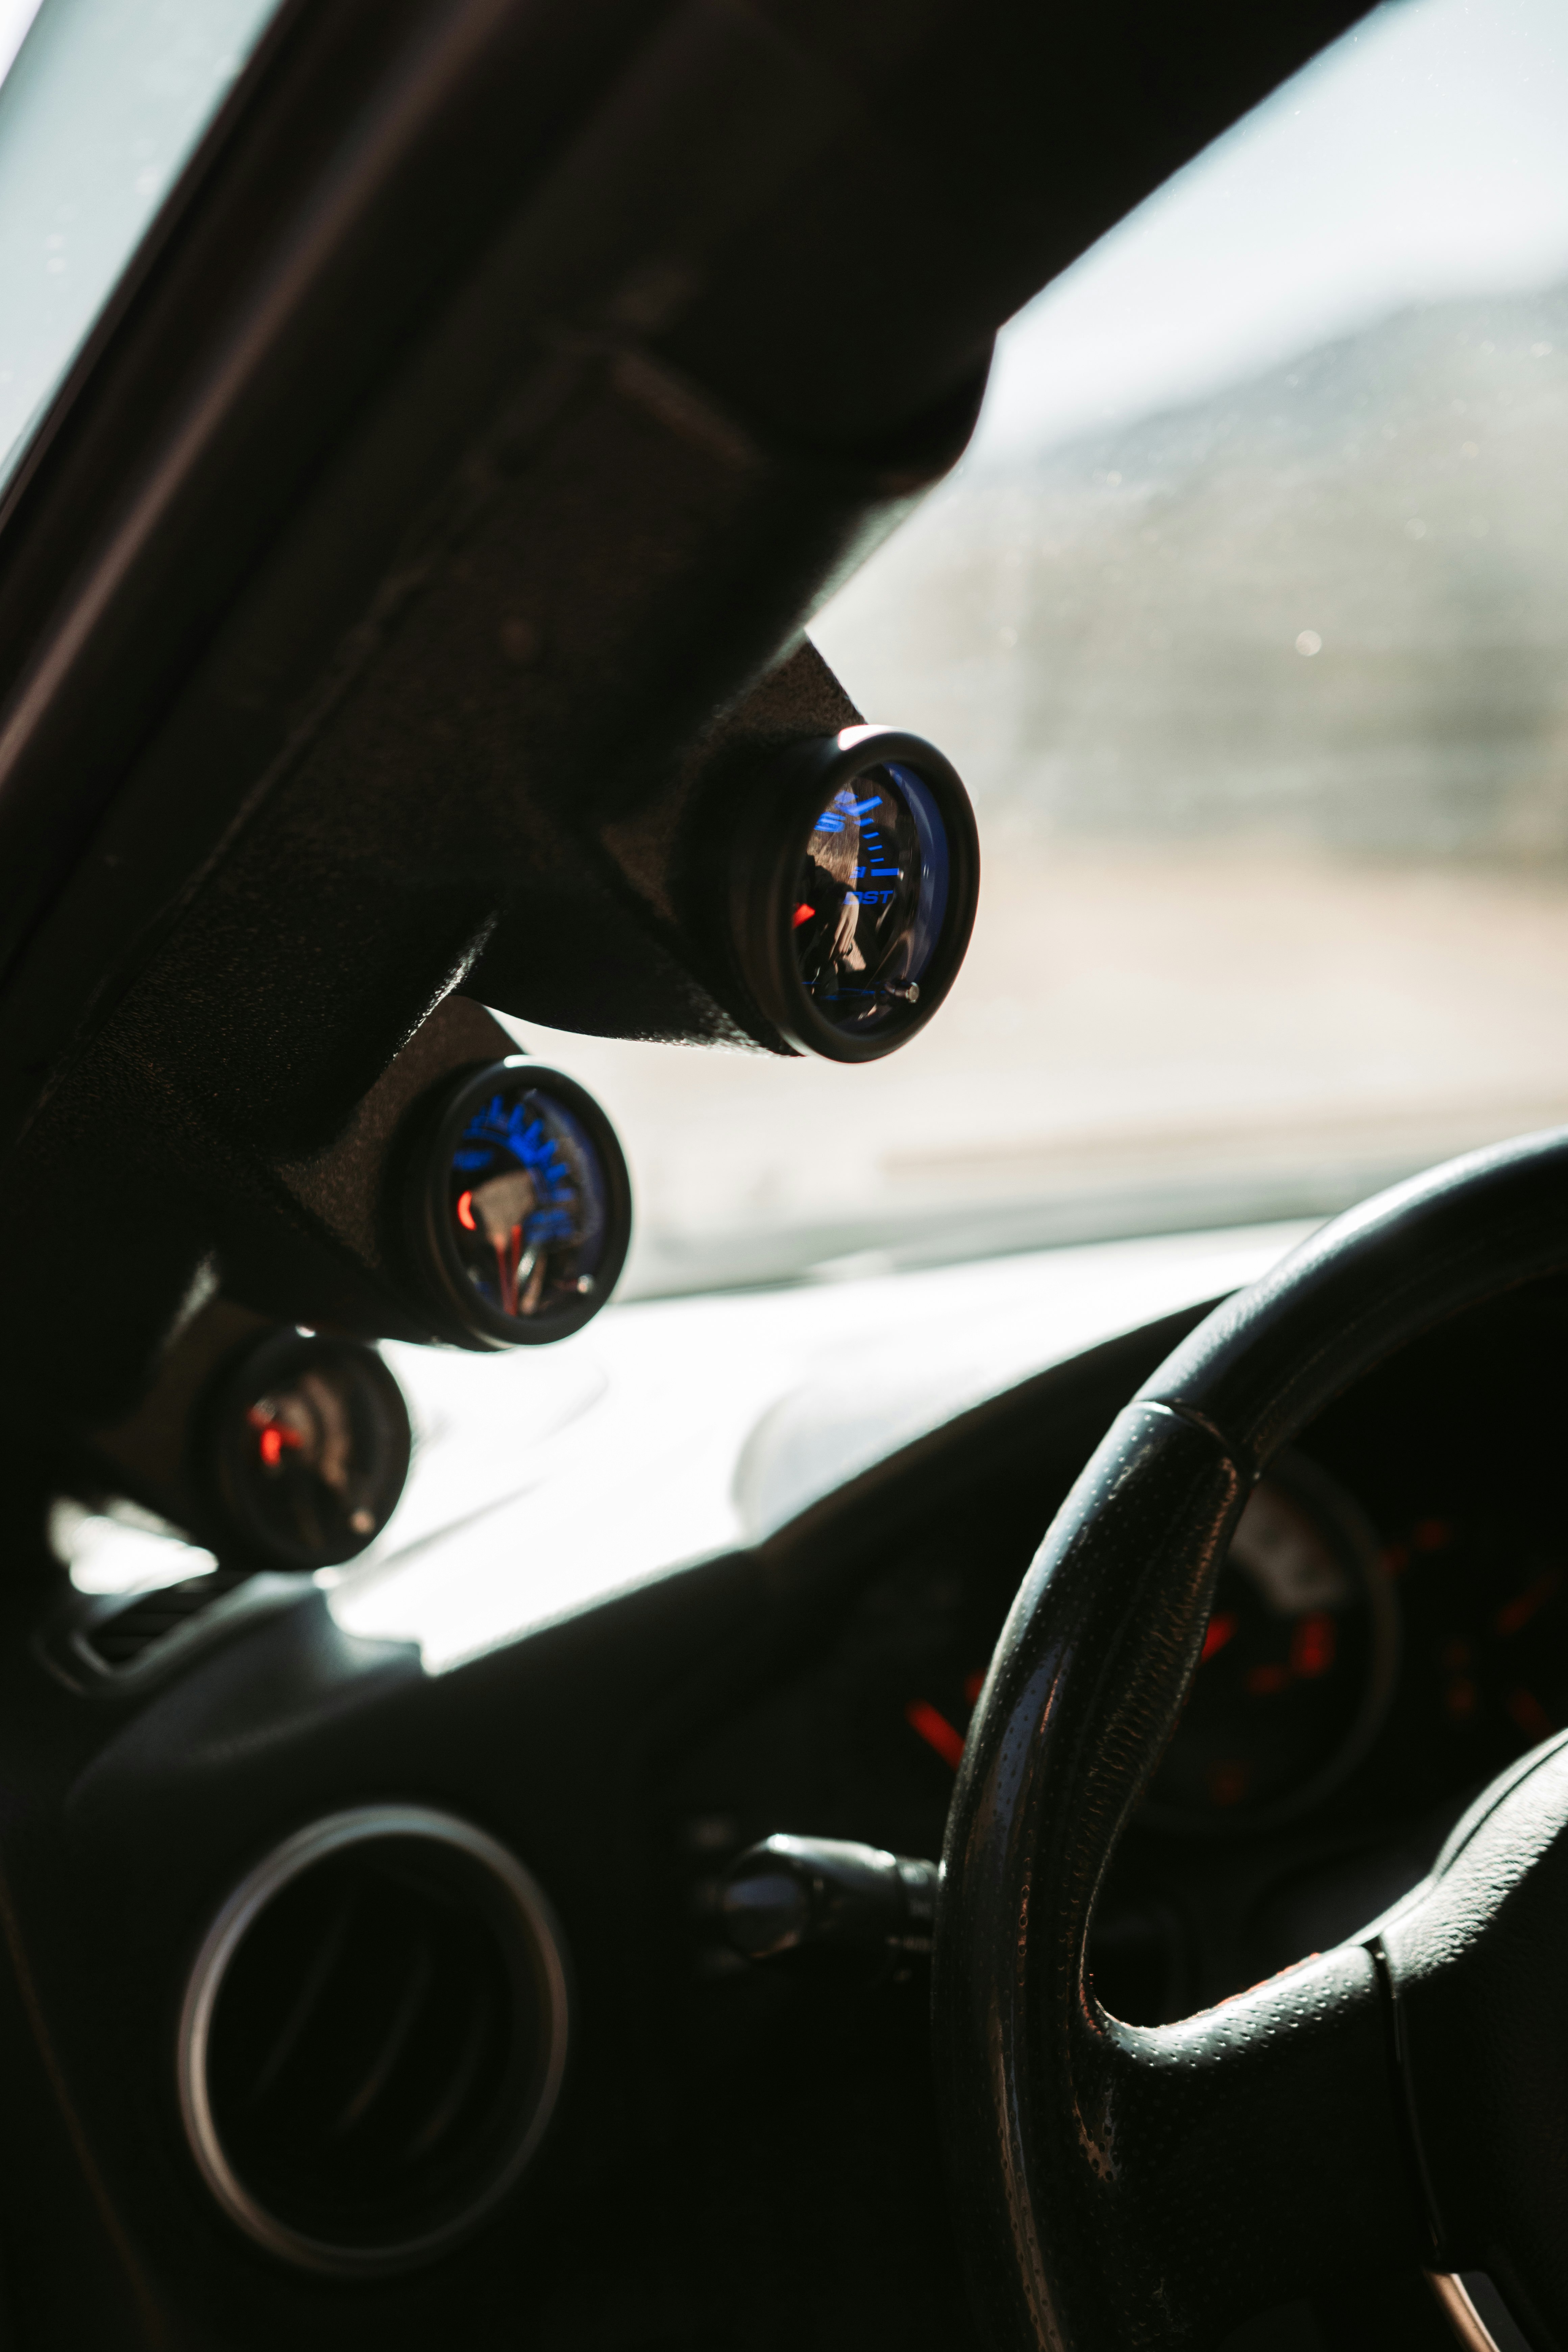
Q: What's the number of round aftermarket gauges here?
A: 3